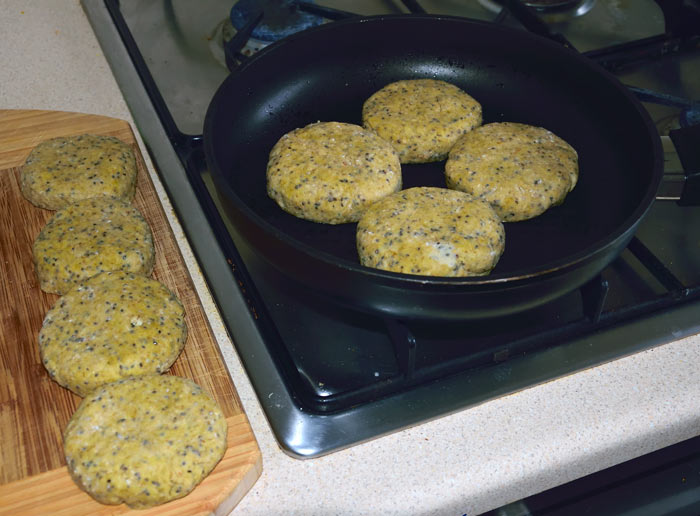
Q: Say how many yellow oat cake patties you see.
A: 8